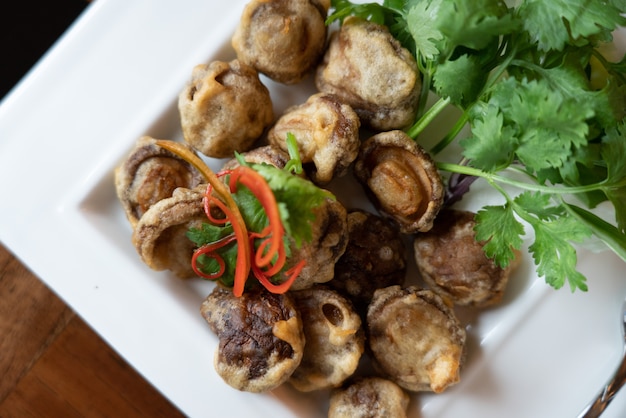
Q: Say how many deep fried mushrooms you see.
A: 15